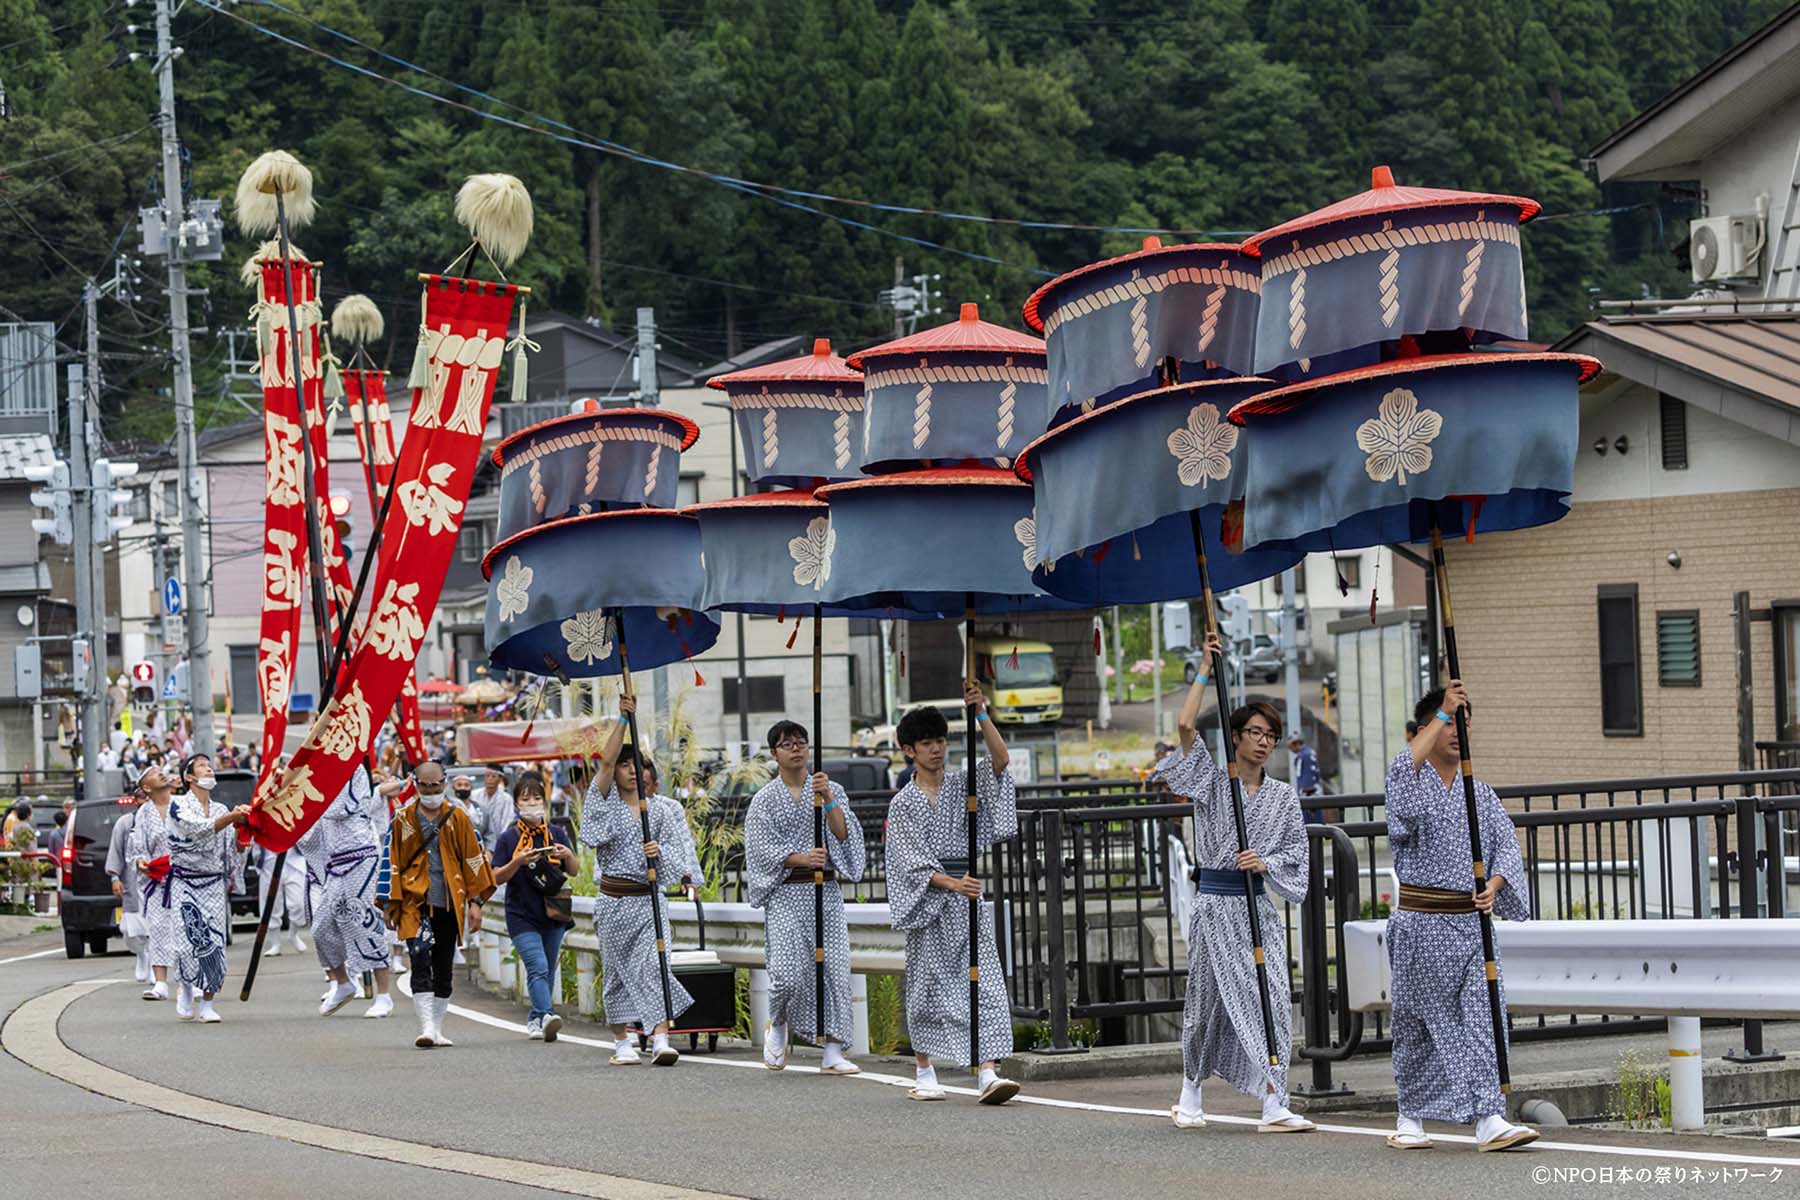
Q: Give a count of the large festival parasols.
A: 5